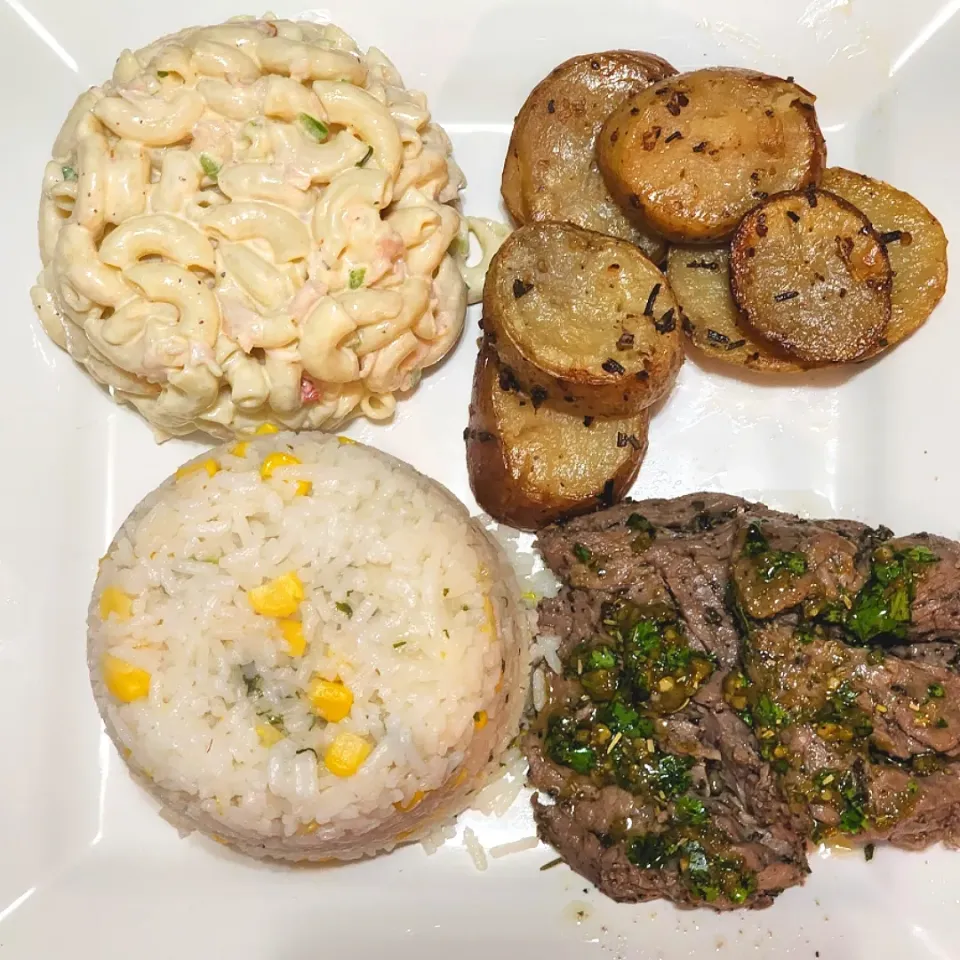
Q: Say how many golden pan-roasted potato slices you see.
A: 6